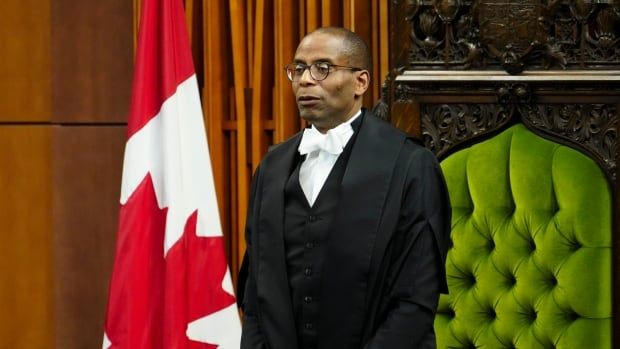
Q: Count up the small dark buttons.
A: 5